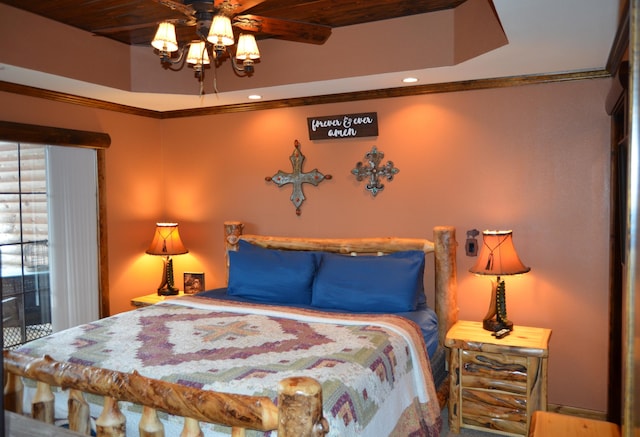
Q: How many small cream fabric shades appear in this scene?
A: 4